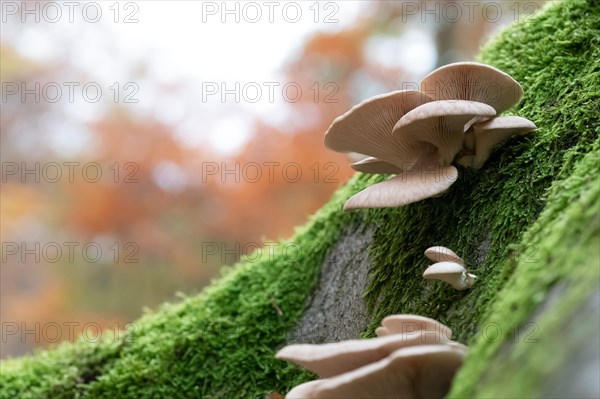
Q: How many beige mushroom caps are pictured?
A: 11